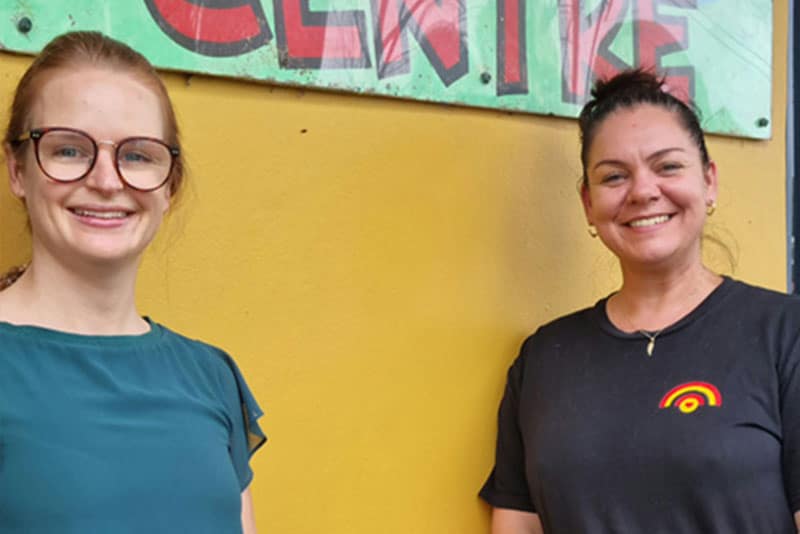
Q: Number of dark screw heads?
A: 3